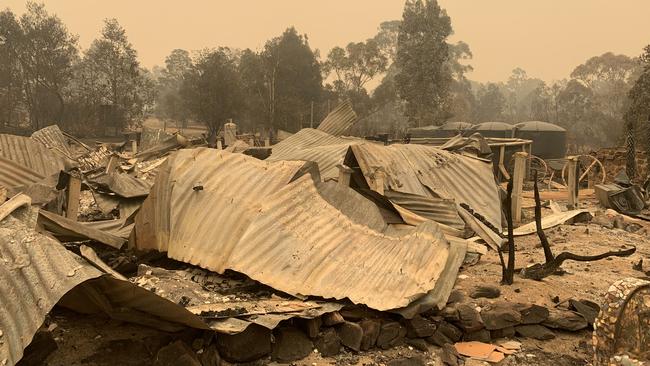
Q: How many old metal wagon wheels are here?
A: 2